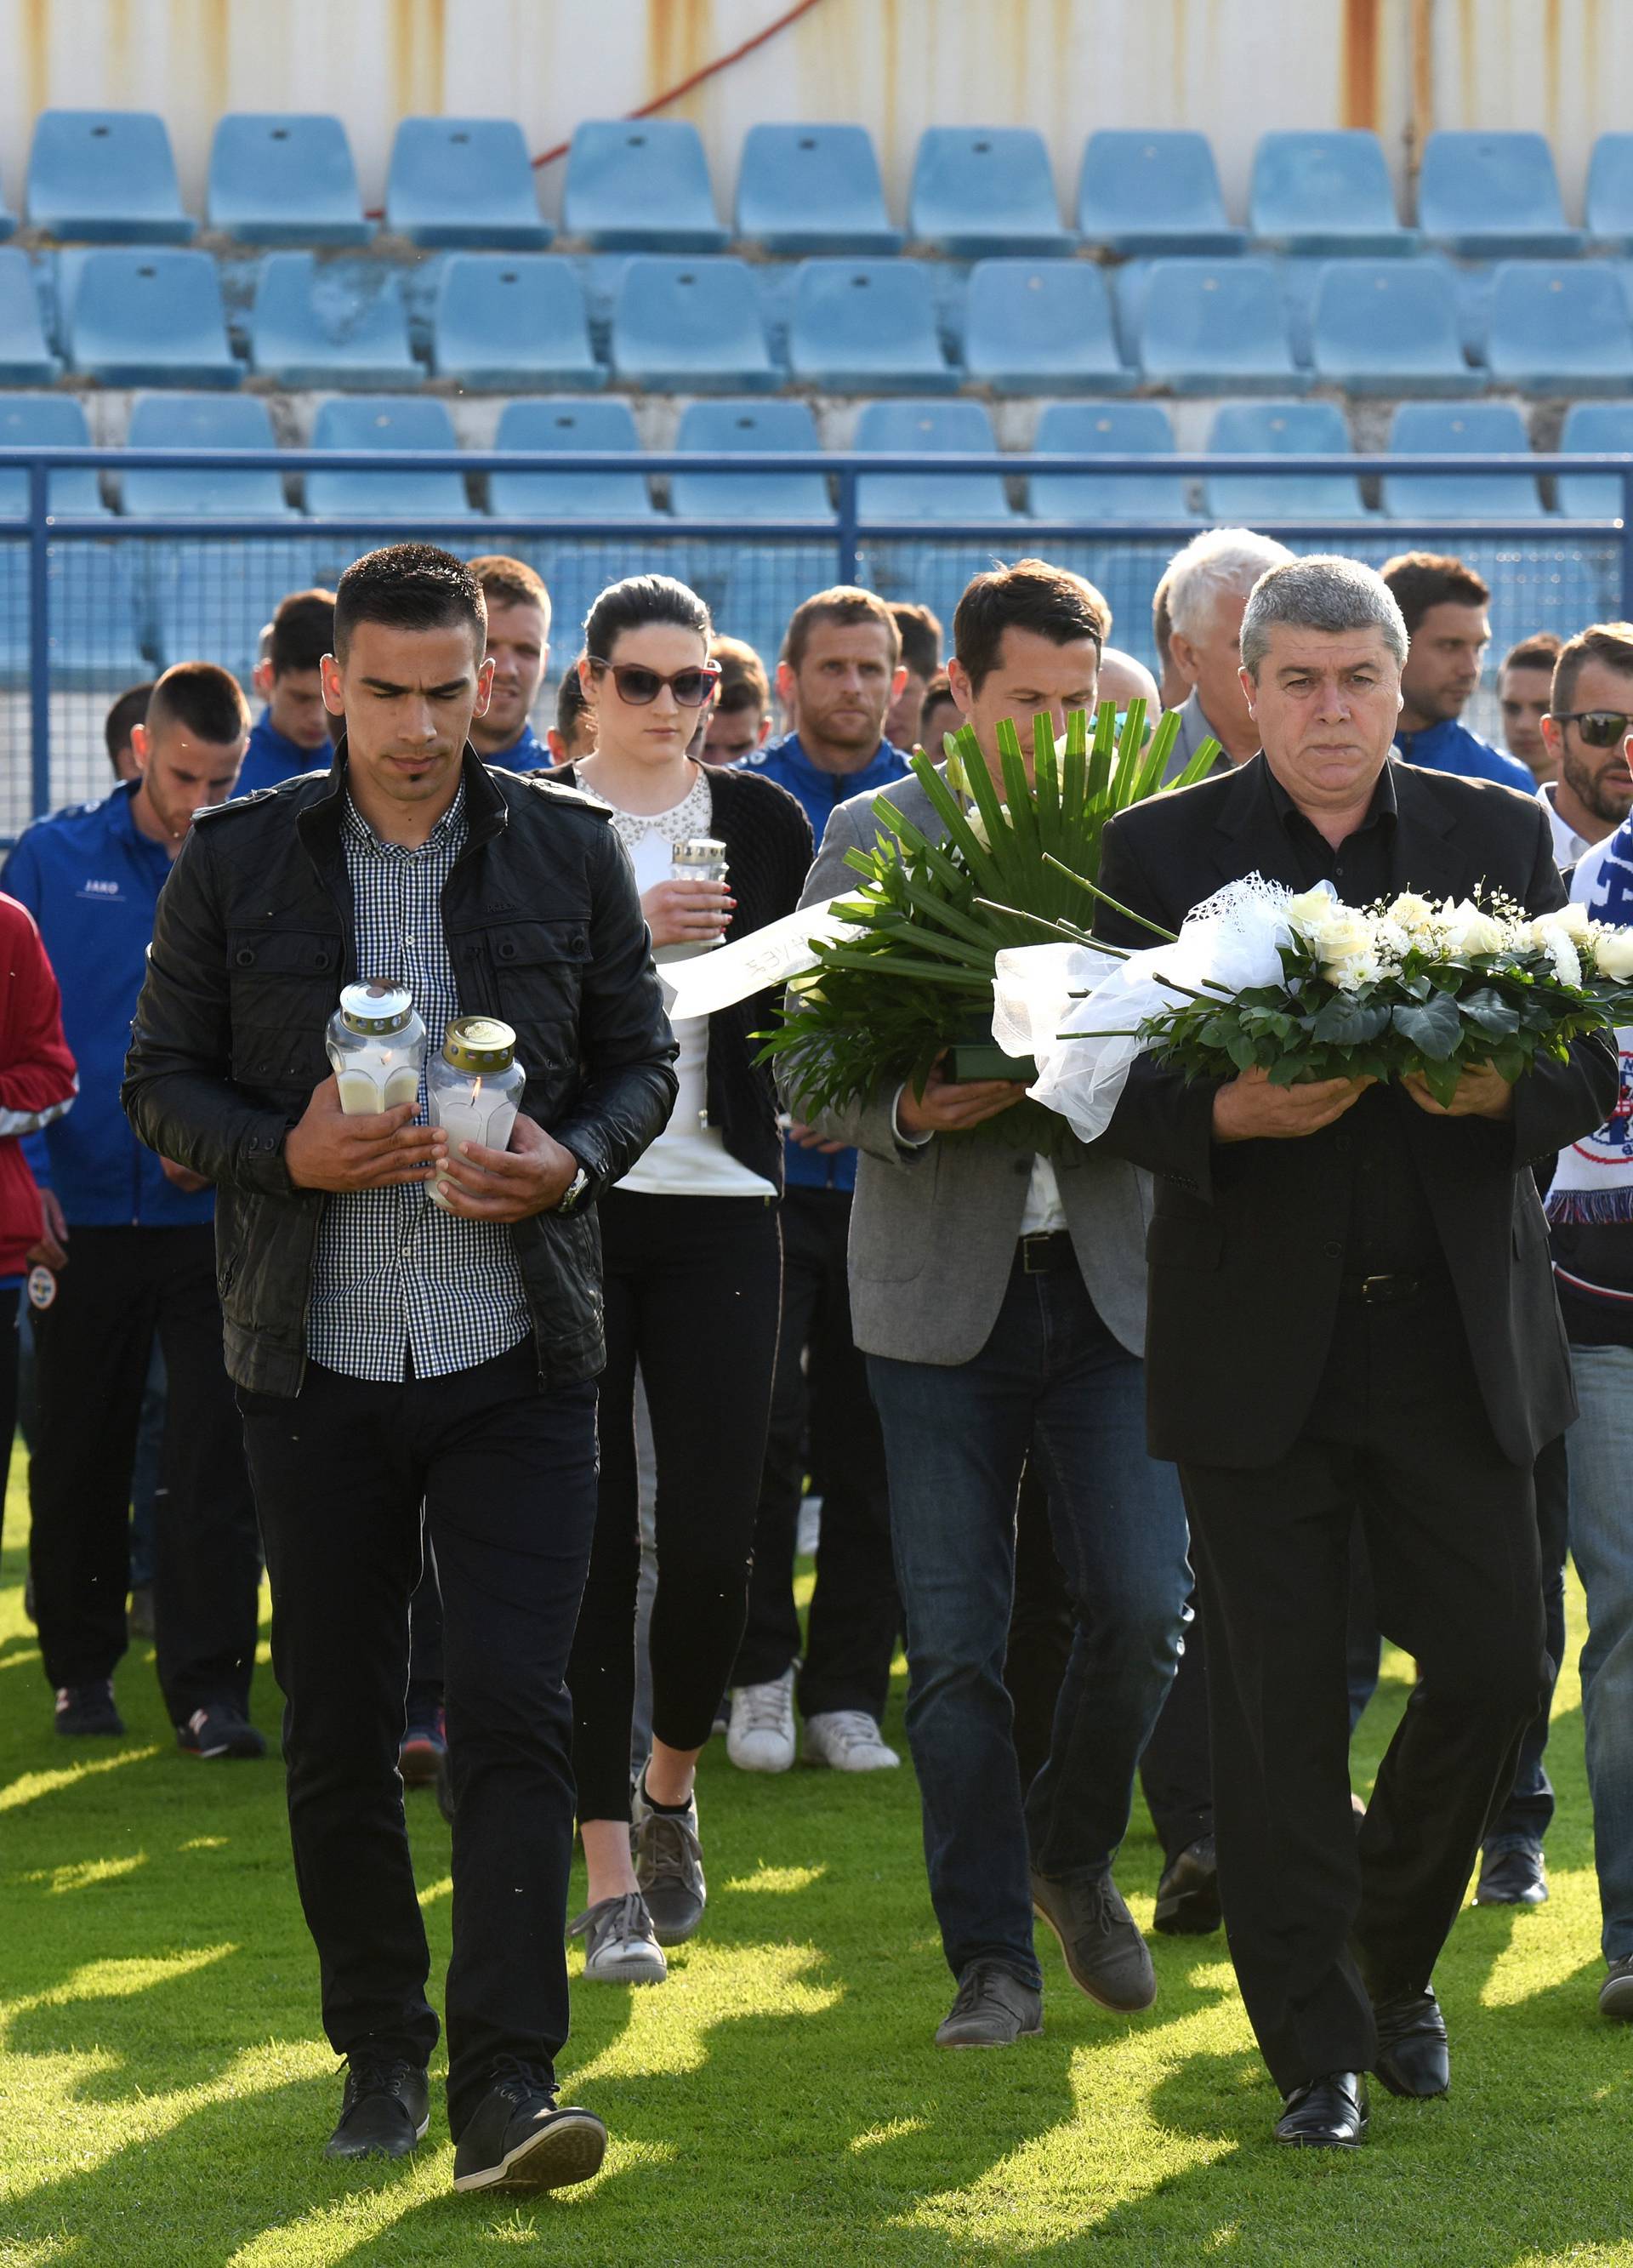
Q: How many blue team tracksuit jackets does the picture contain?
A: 5